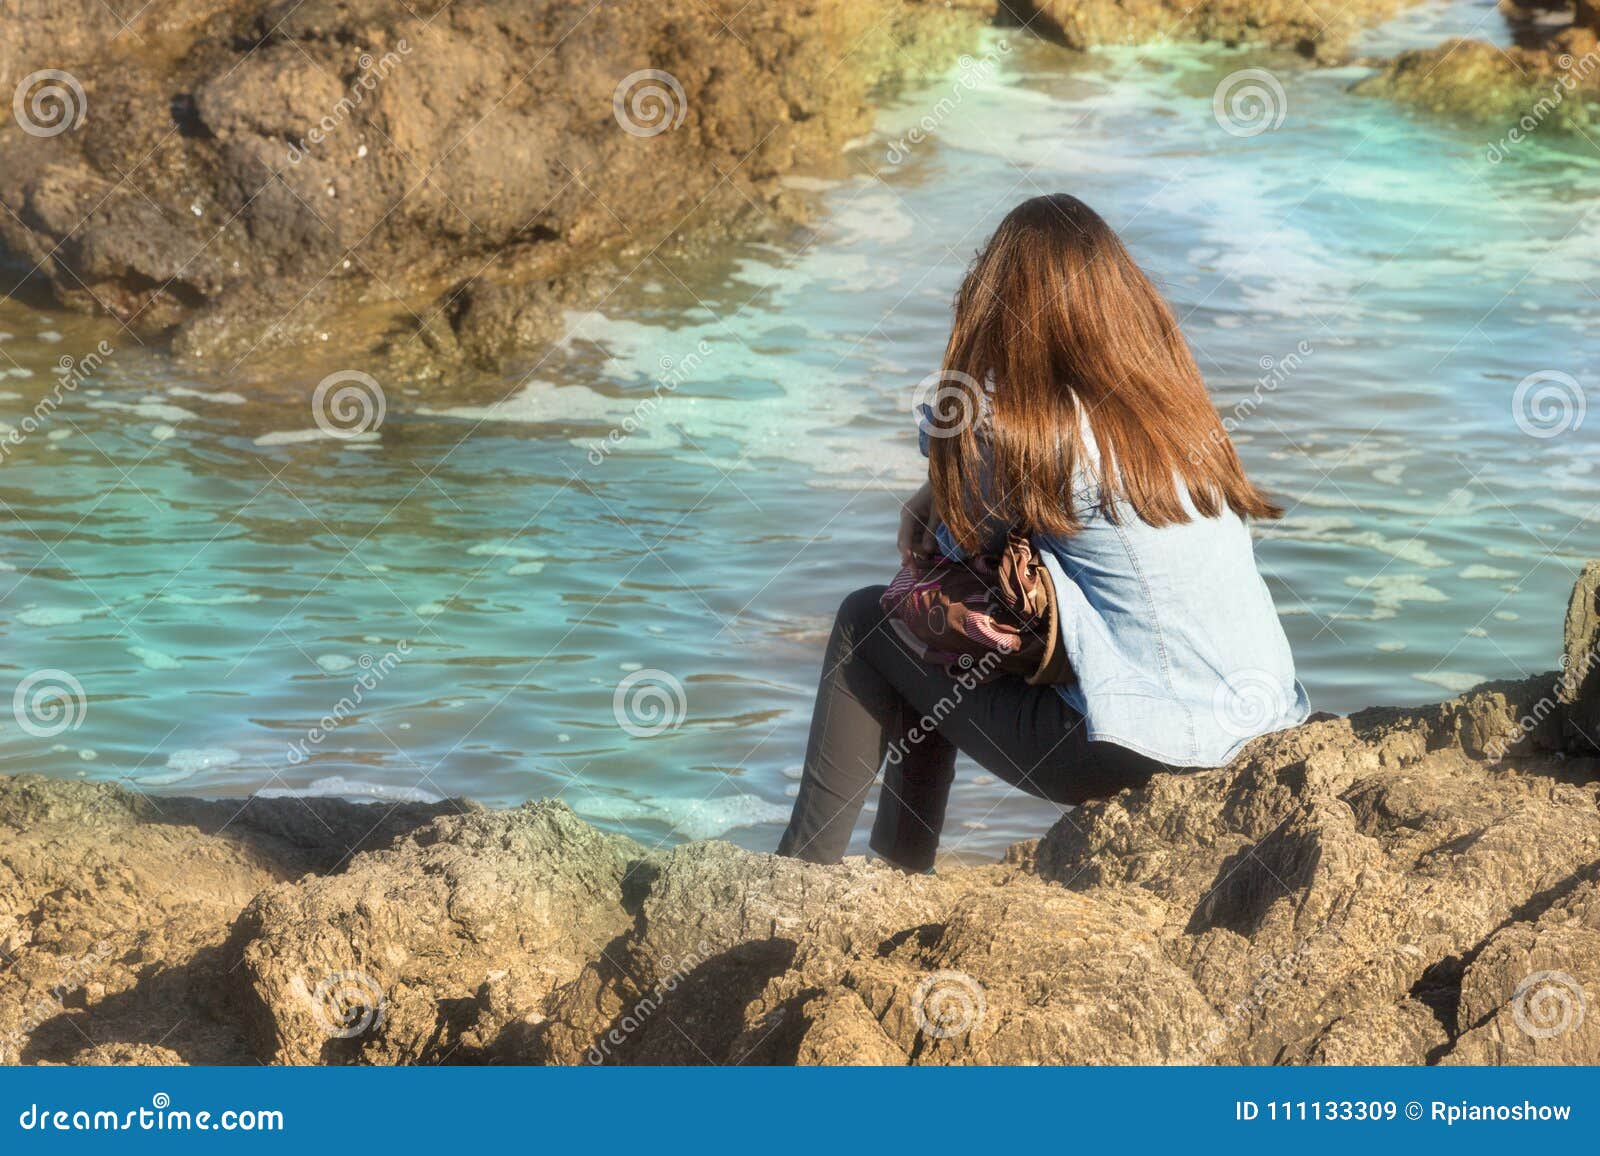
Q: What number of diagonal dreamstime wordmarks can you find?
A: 12